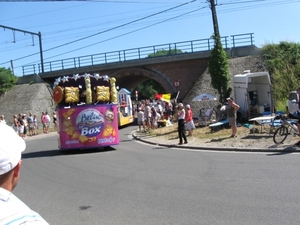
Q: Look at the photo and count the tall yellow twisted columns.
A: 2